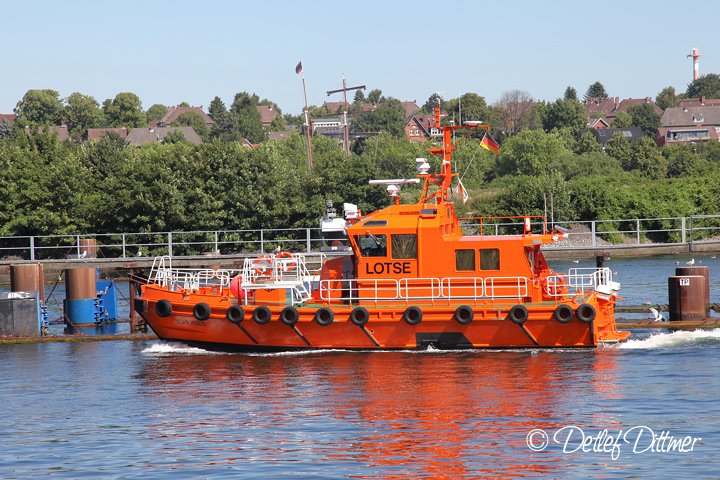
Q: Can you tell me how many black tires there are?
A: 12